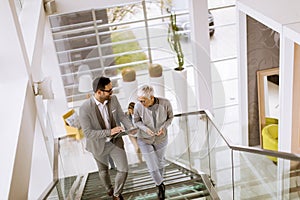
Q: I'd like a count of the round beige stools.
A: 2